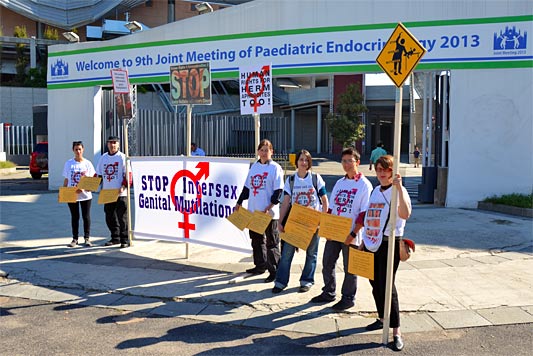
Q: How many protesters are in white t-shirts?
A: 6